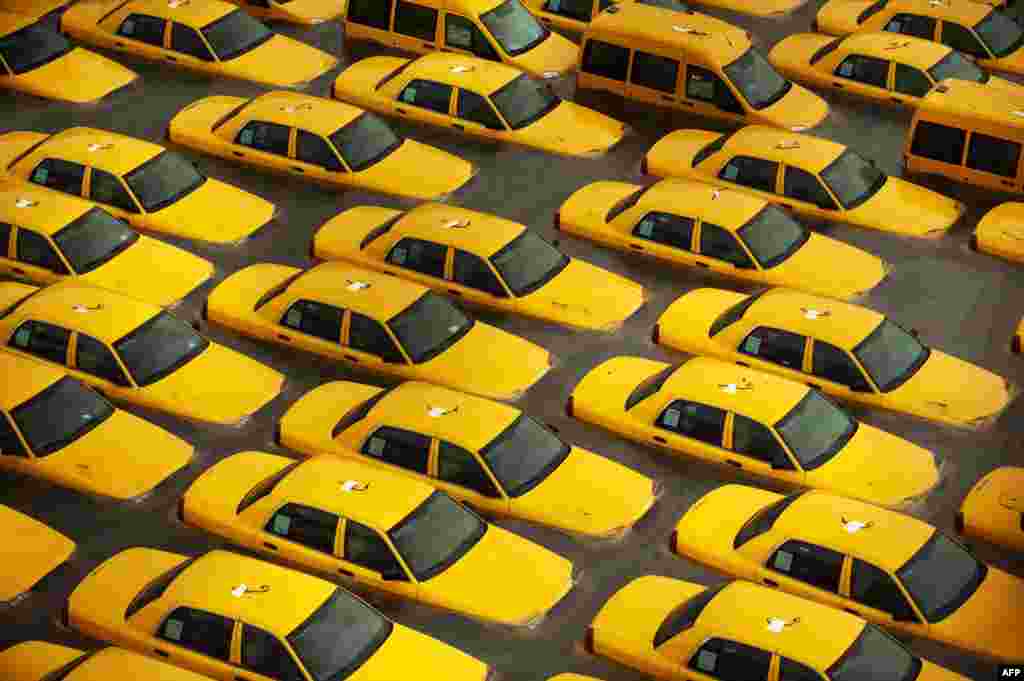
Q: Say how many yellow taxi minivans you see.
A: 3